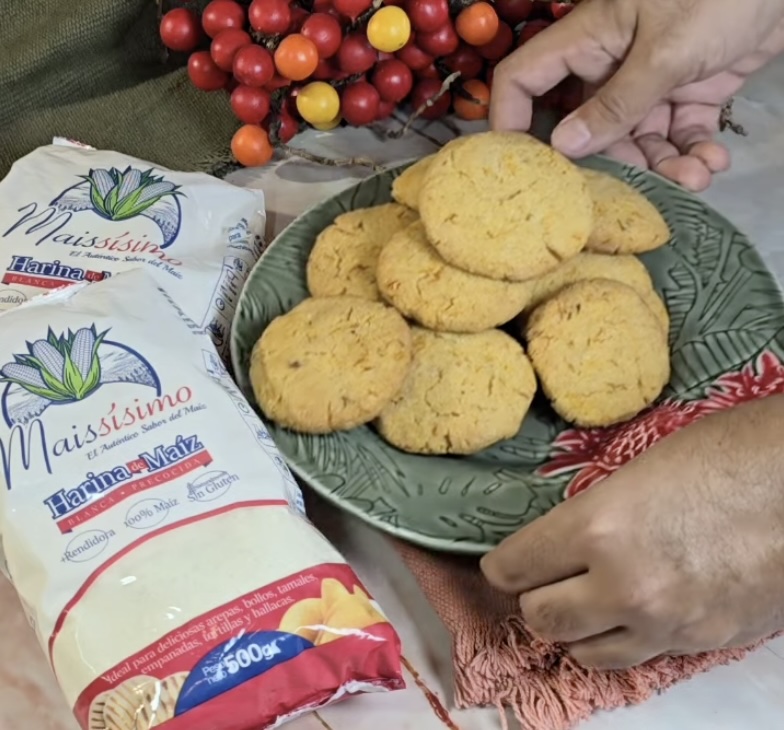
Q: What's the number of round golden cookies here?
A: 9